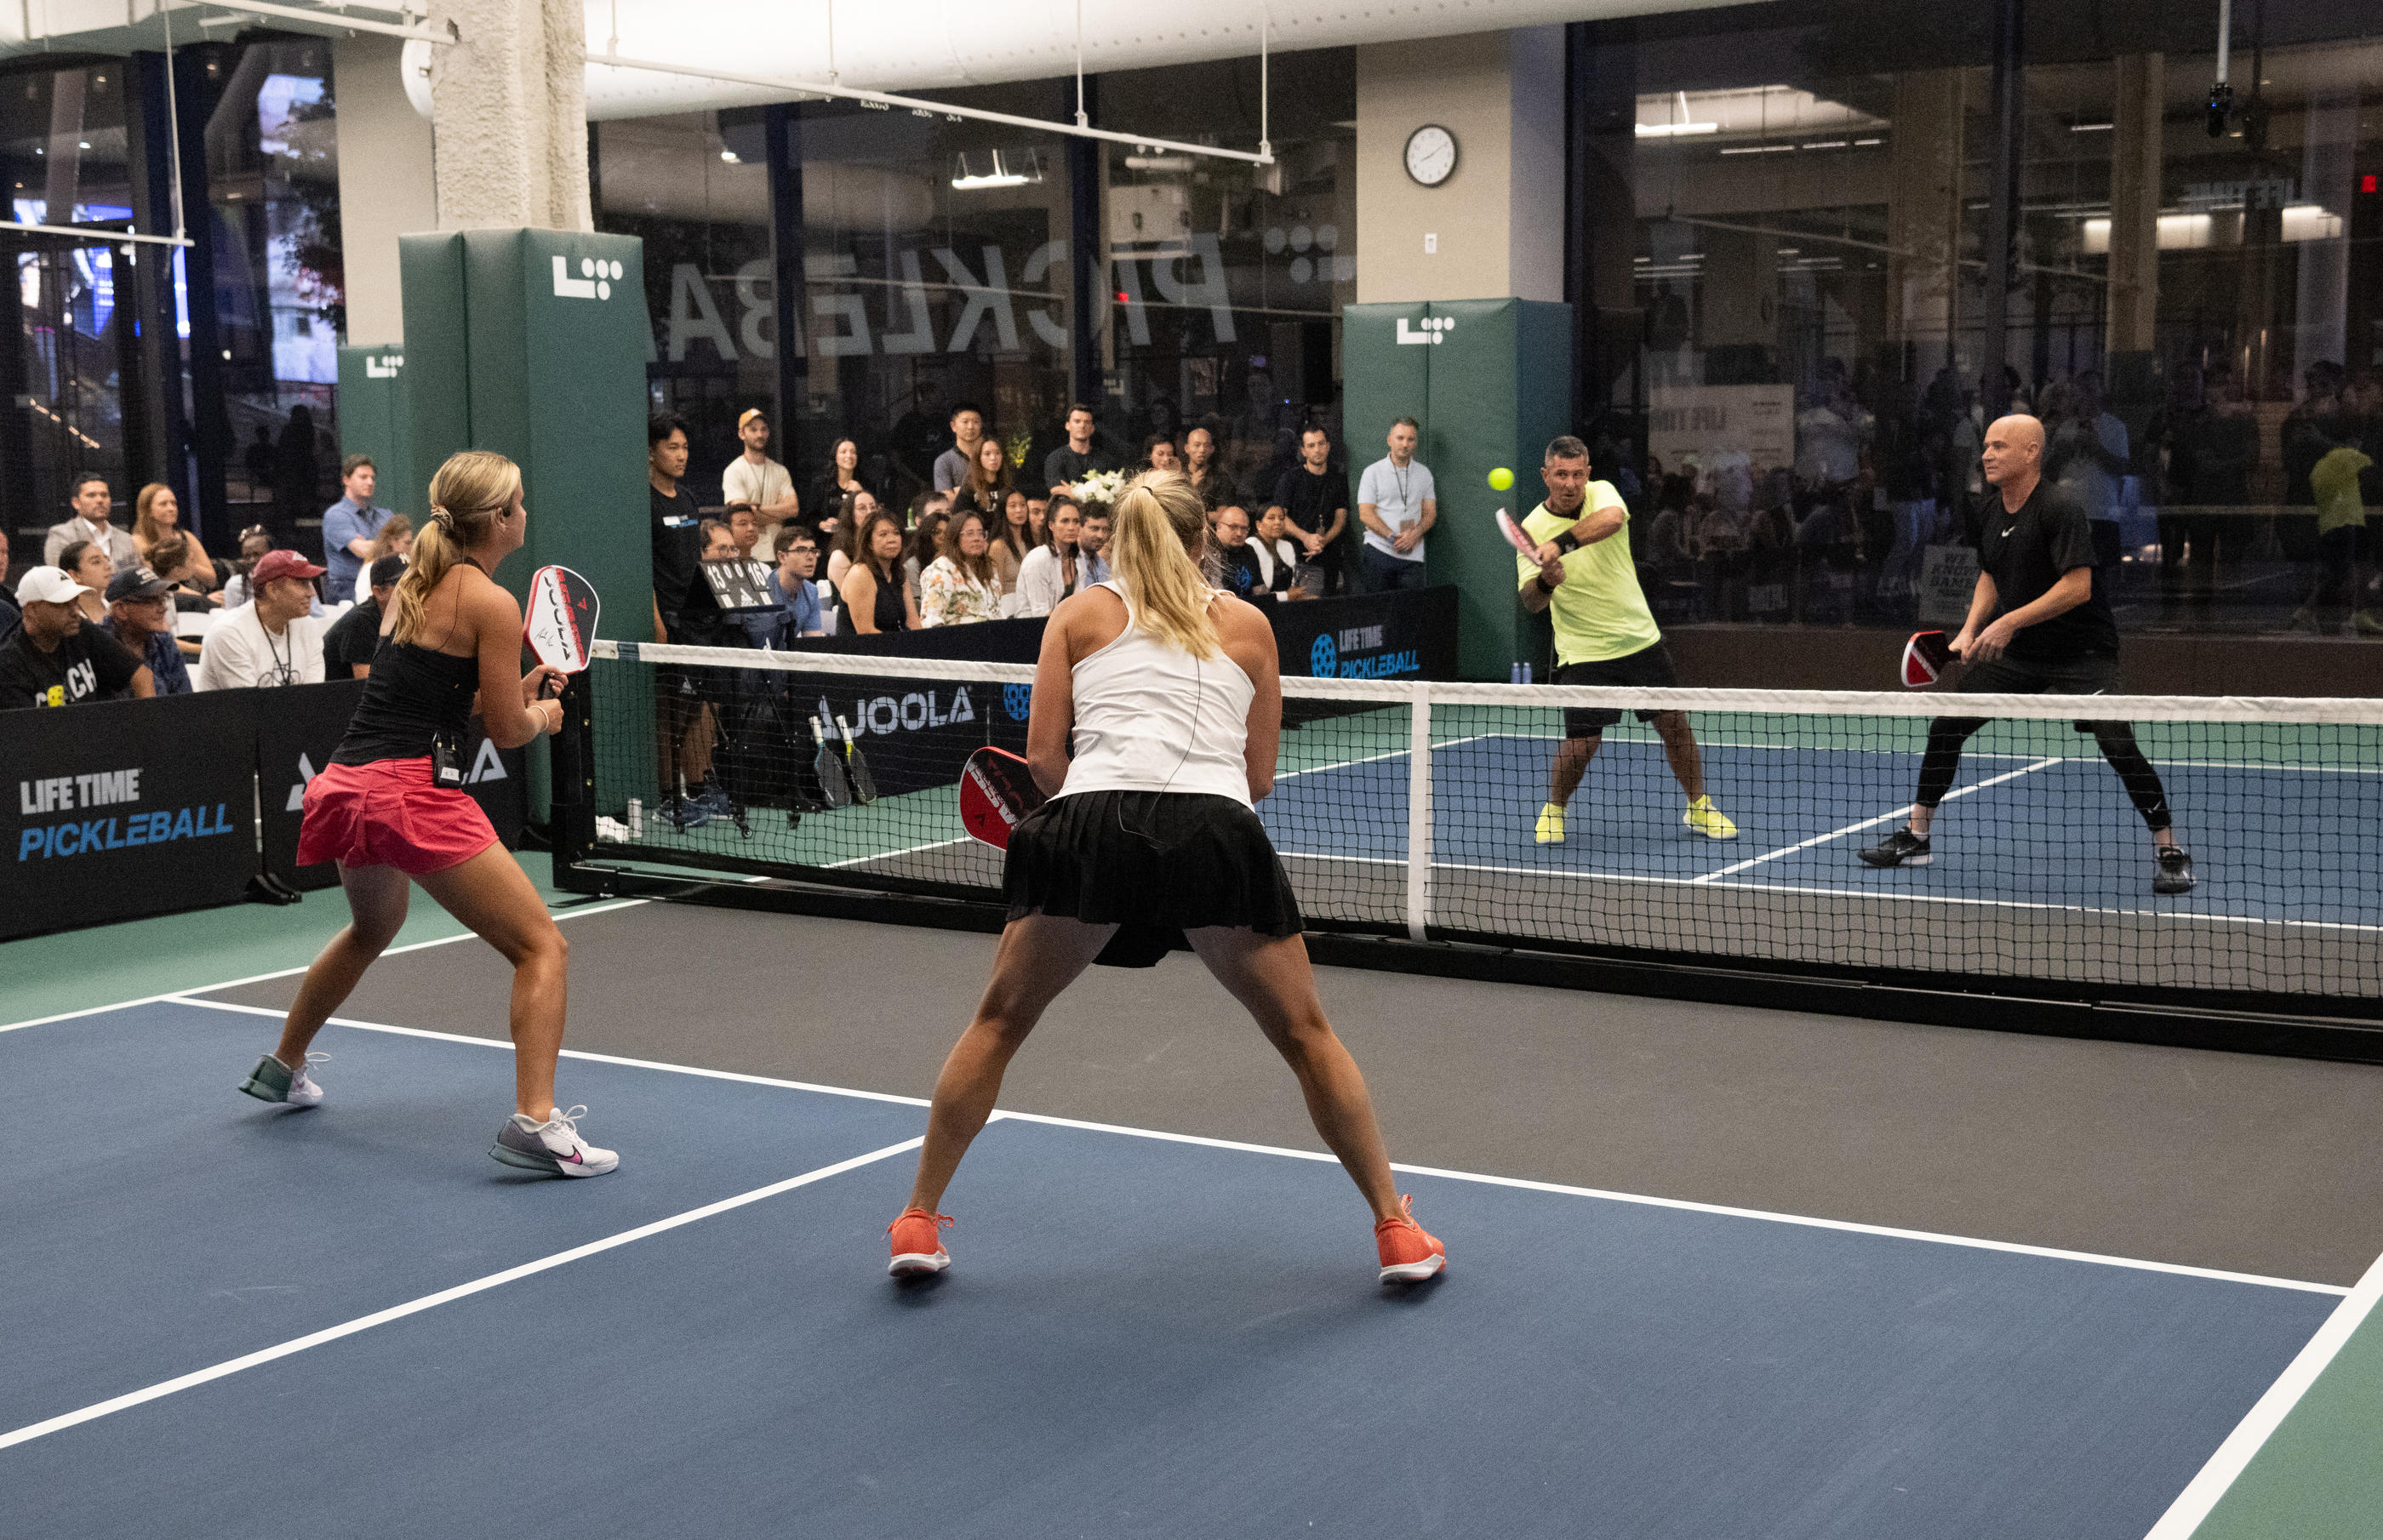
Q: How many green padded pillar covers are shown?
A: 3